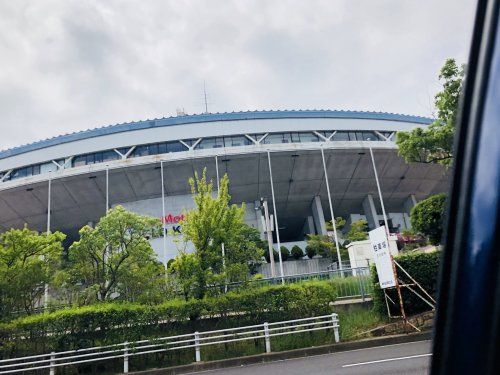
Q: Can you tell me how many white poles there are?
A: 7